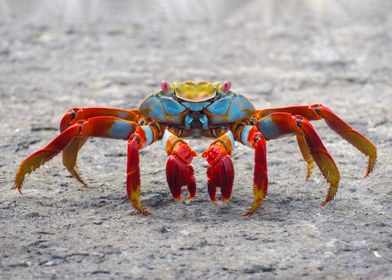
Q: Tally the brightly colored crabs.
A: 1